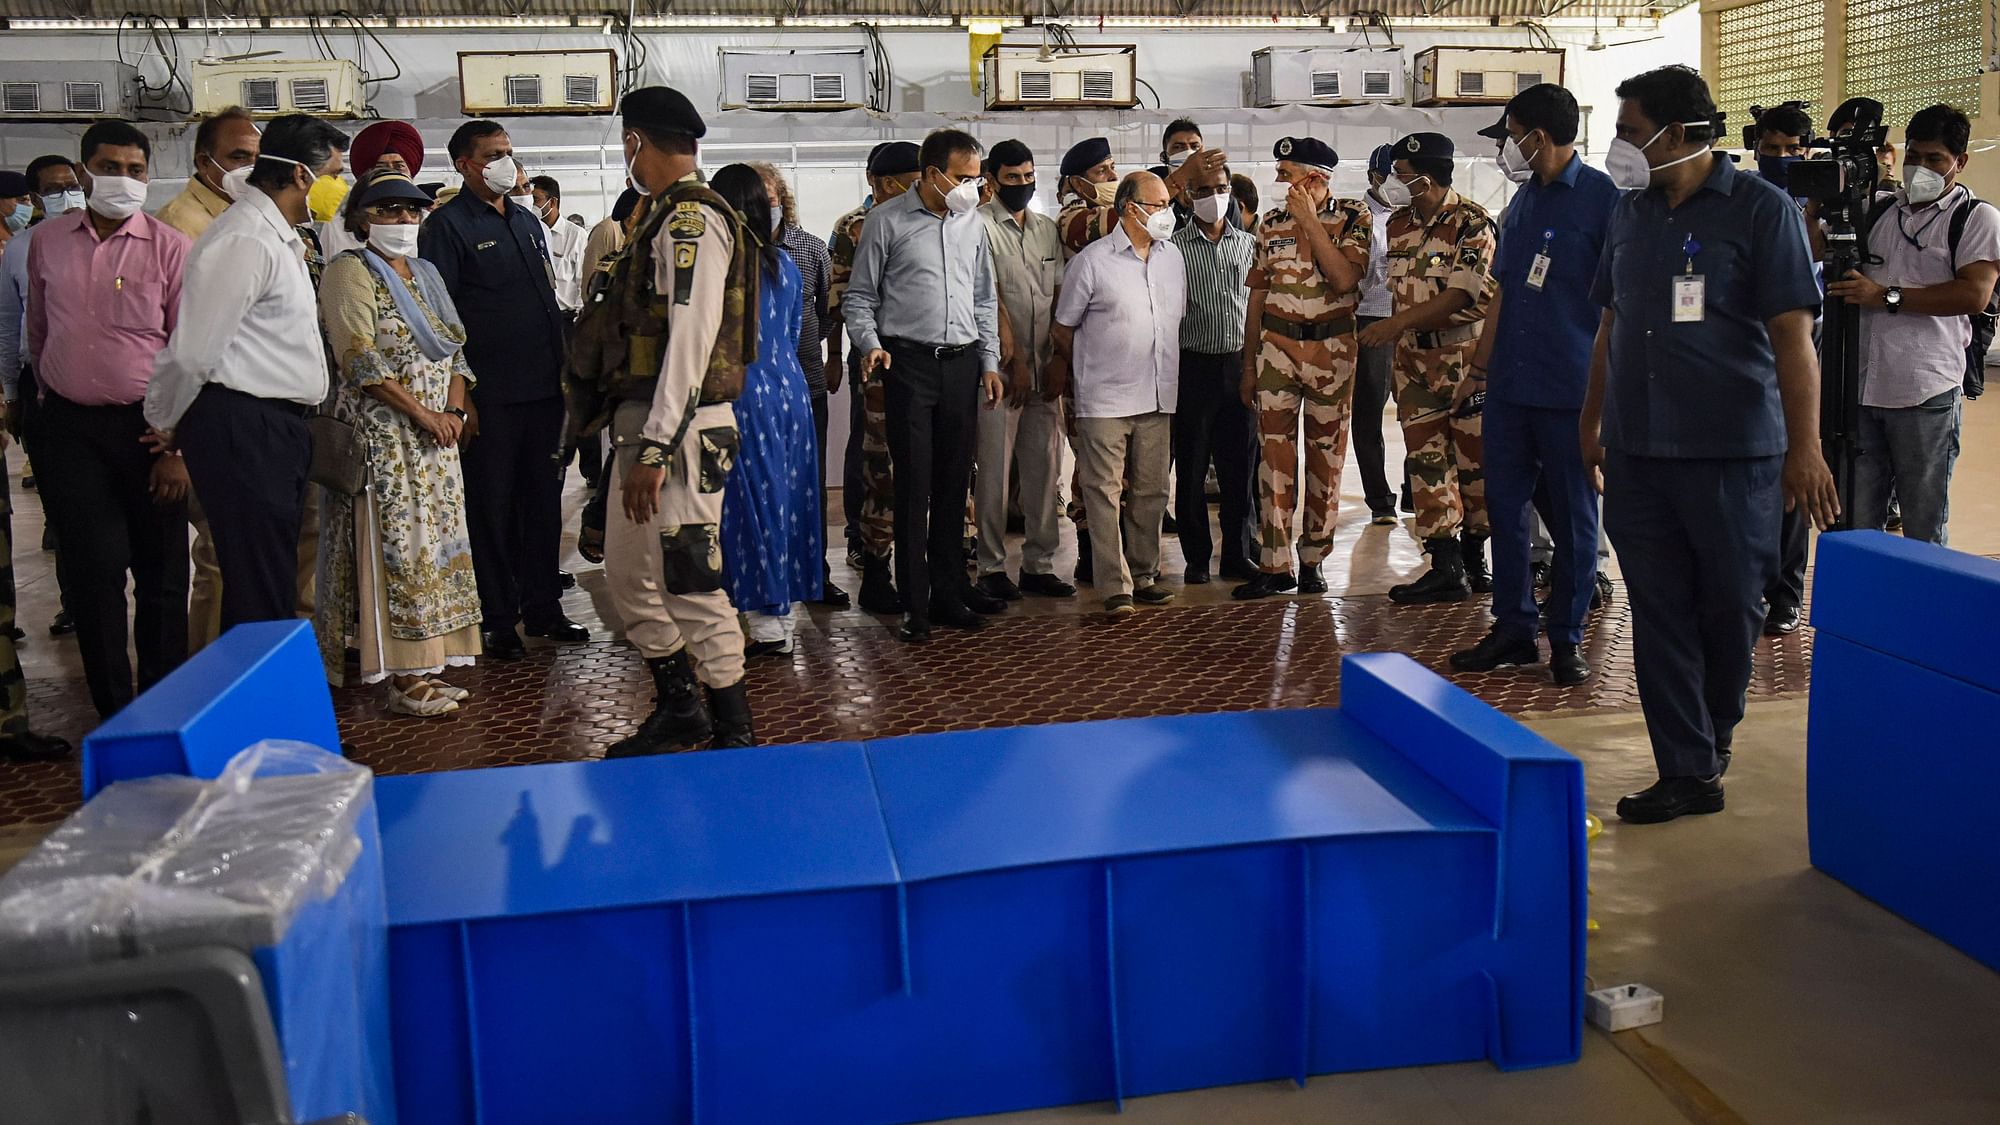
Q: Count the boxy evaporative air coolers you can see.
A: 7